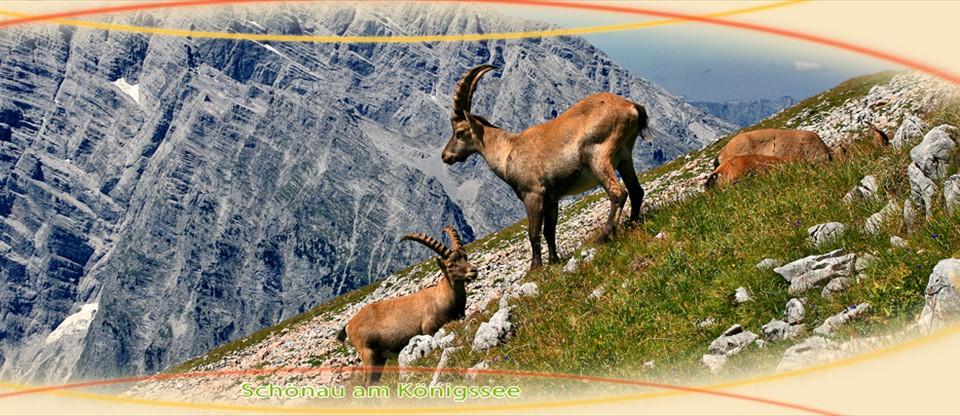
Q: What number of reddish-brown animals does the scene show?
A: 4